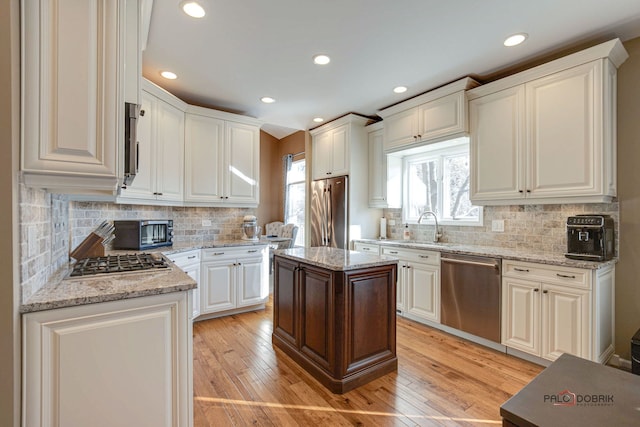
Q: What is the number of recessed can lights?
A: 7